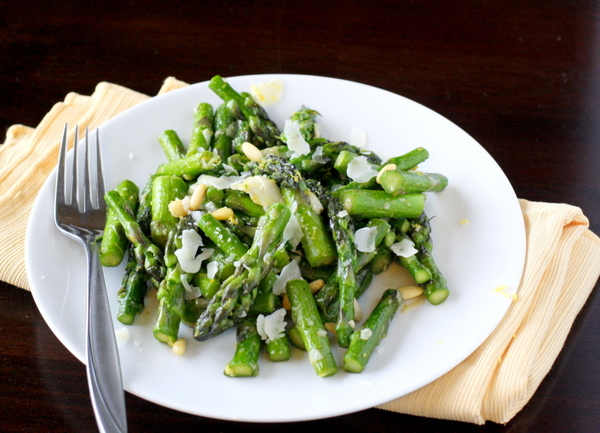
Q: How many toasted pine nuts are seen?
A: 11